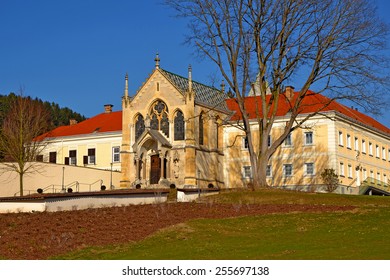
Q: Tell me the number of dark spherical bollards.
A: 6